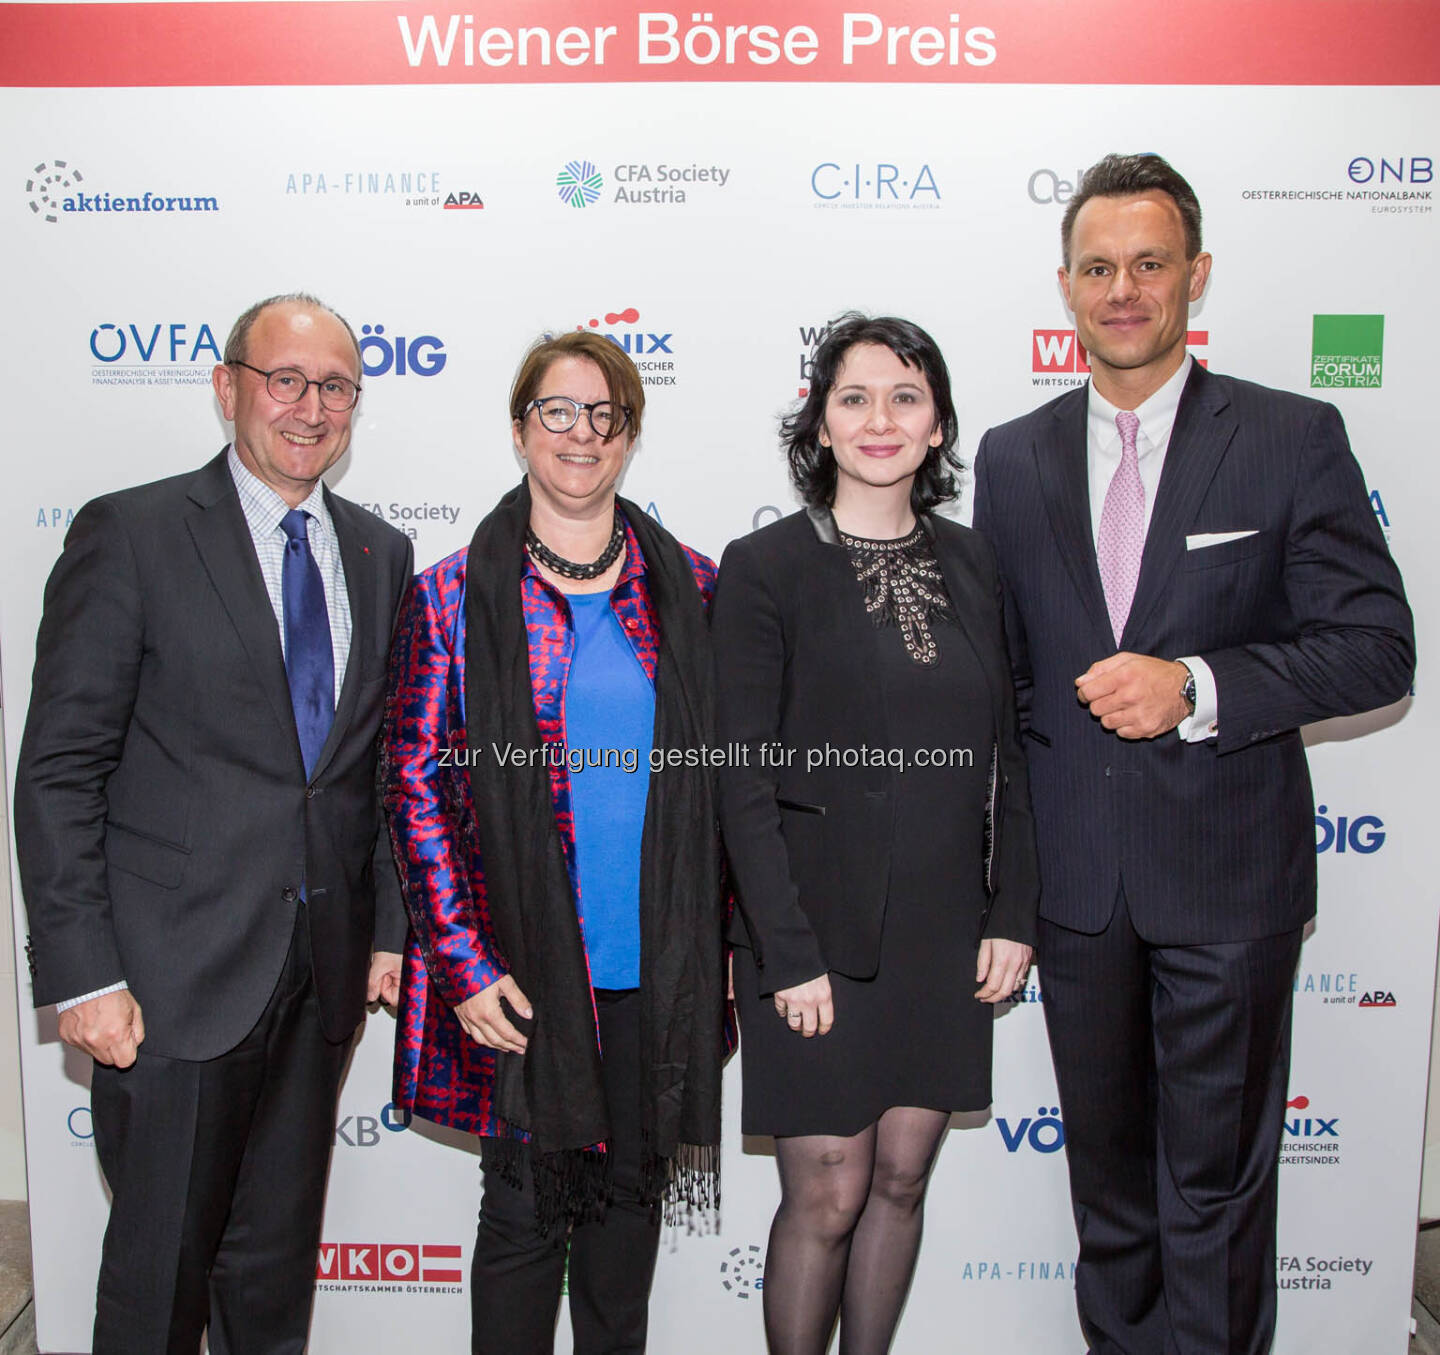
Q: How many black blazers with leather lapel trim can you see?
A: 1